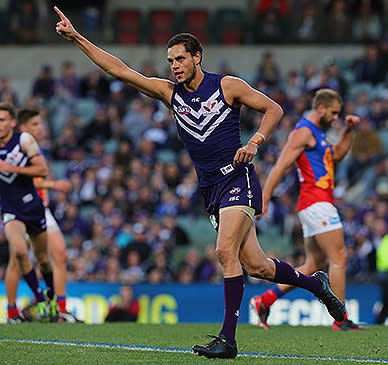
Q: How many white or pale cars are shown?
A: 0